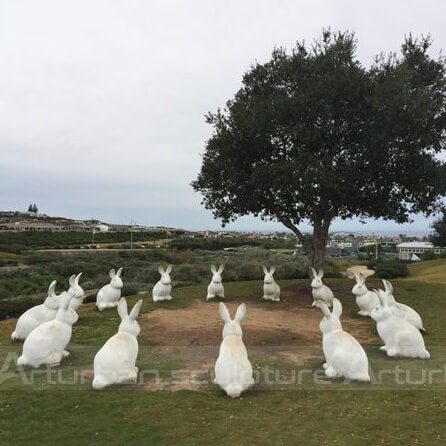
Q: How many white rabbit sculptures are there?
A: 14